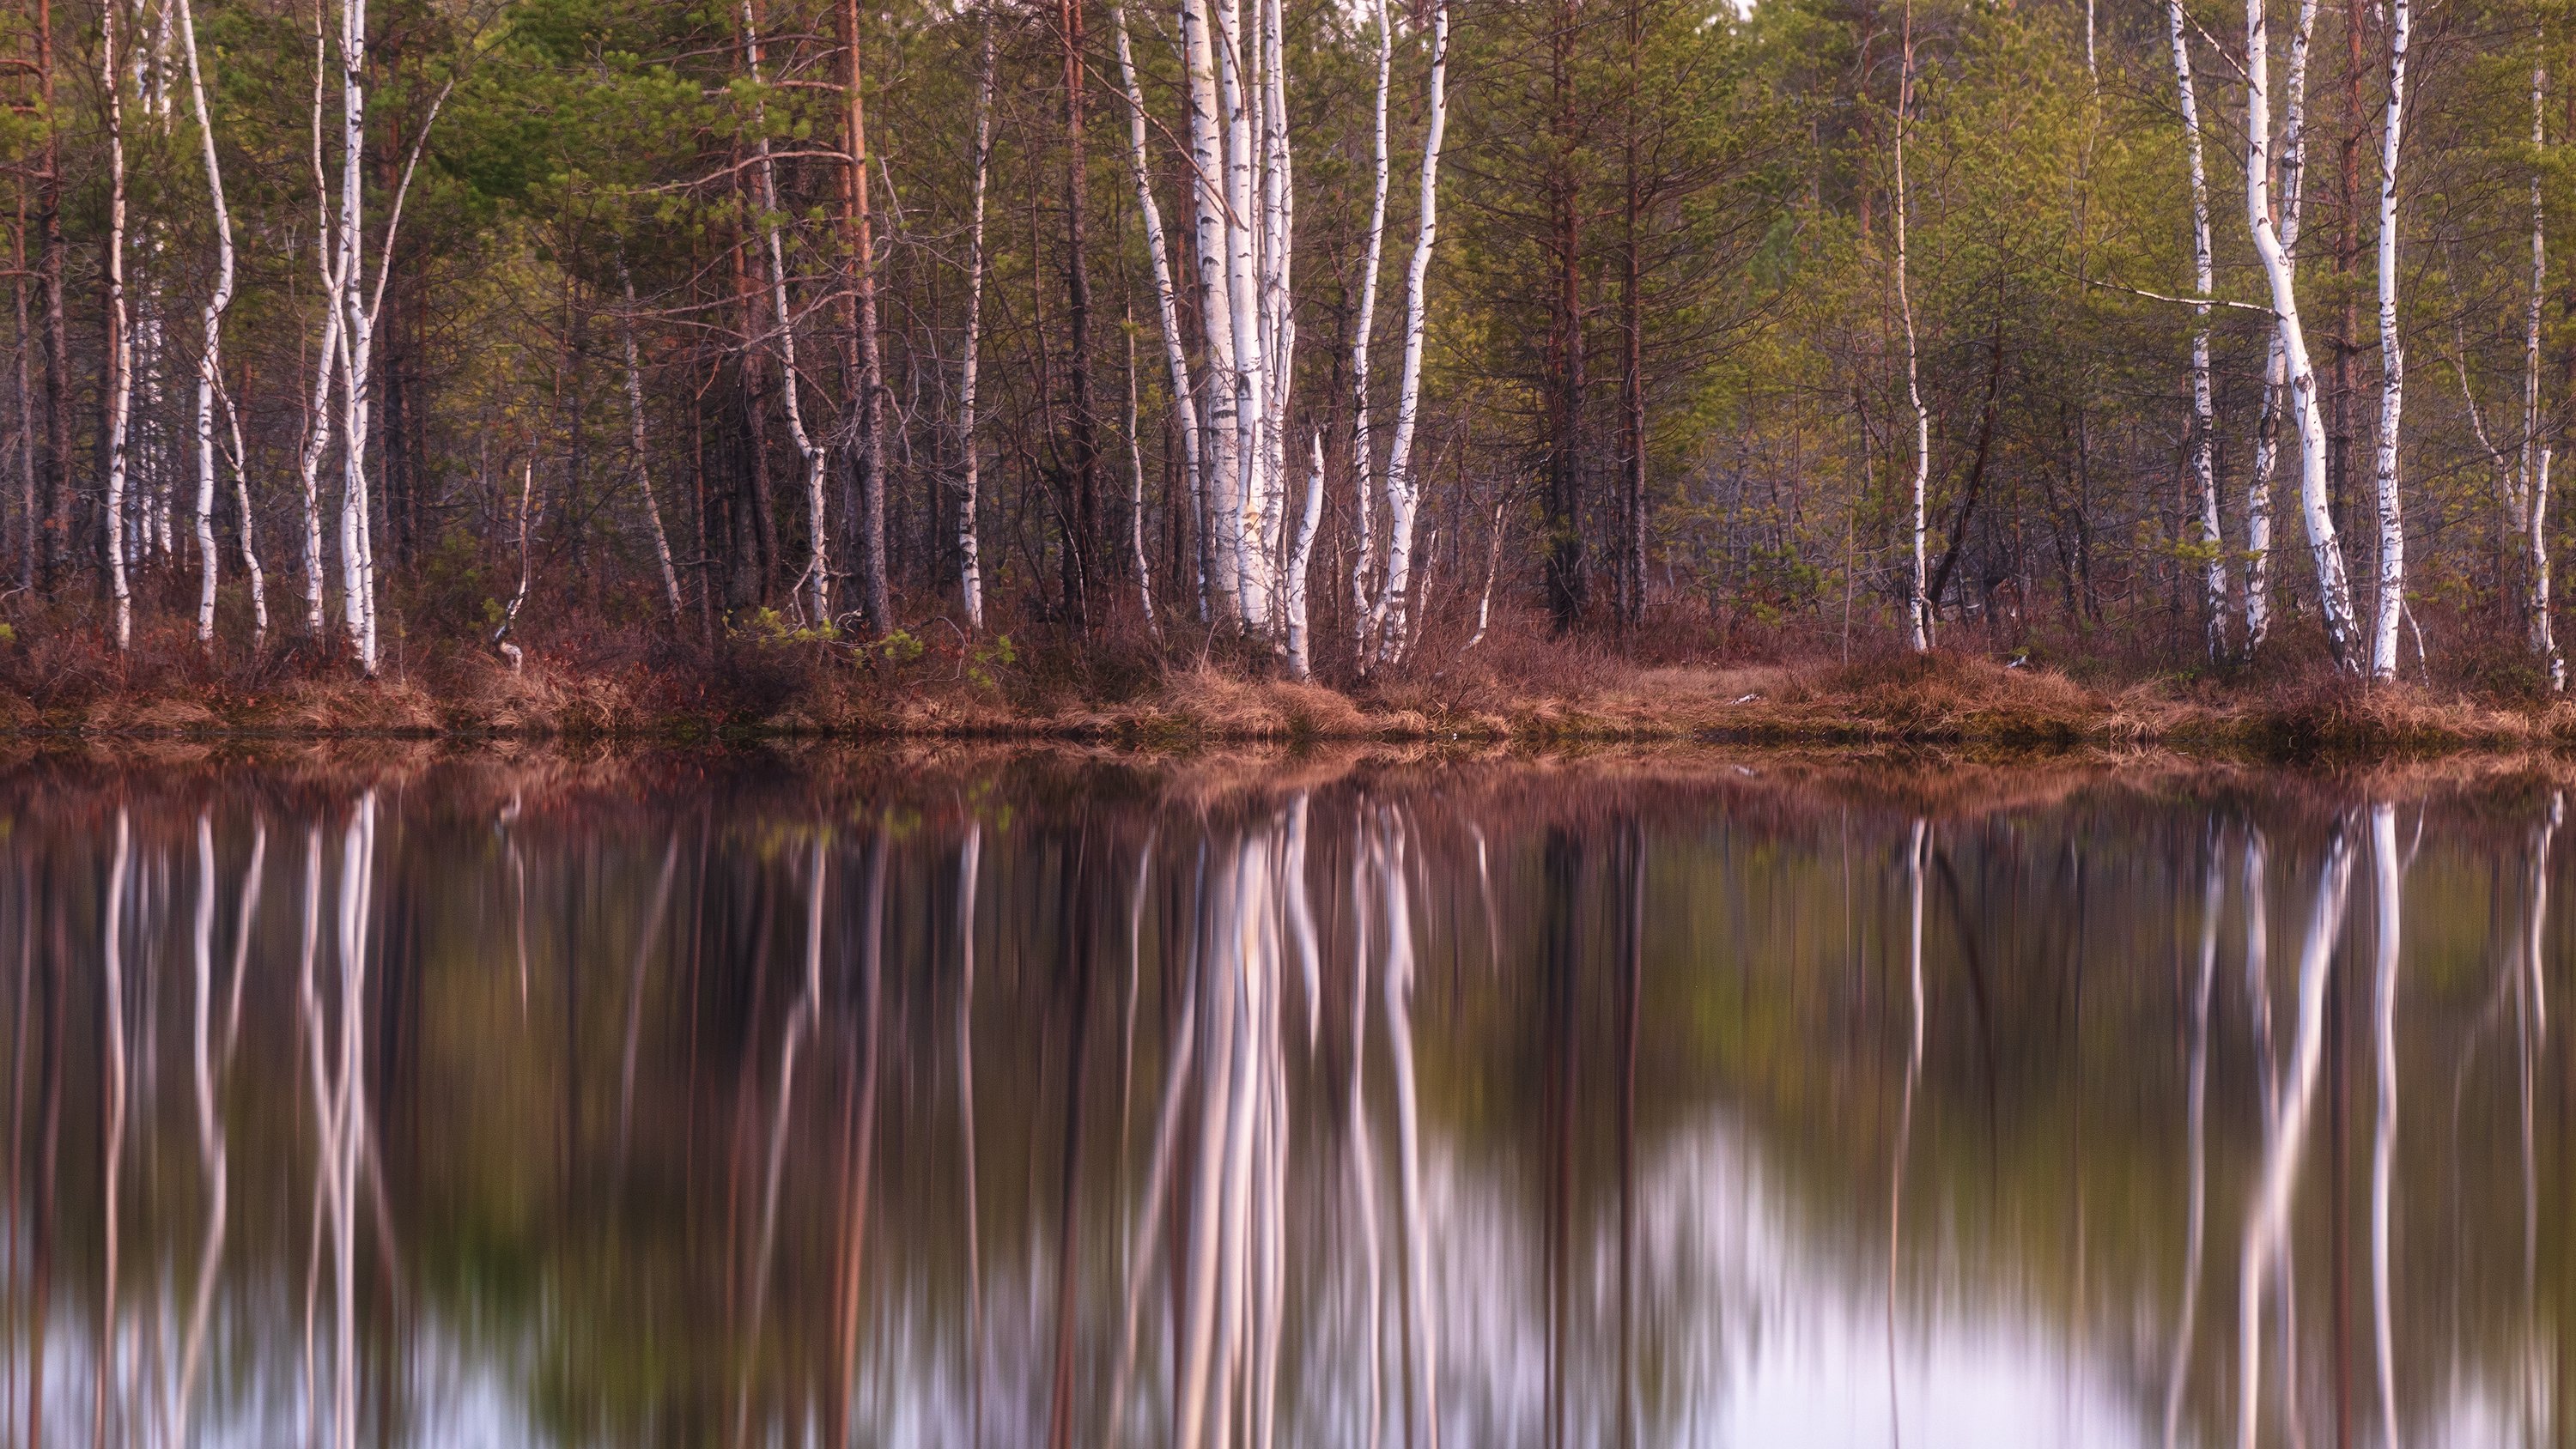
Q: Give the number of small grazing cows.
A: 0